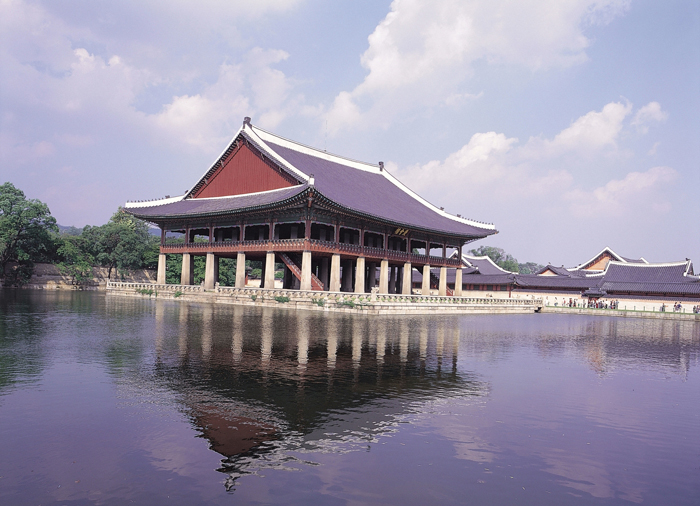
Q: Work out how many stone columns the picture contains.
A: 13